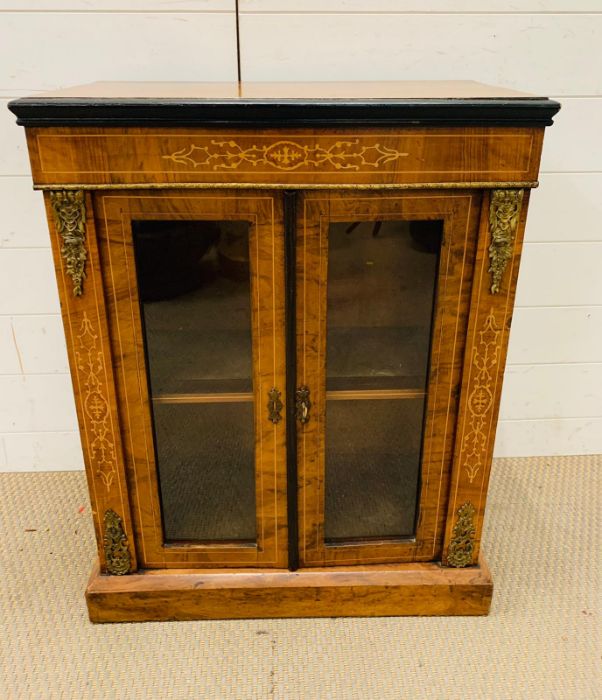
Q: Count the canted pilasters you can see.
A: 2